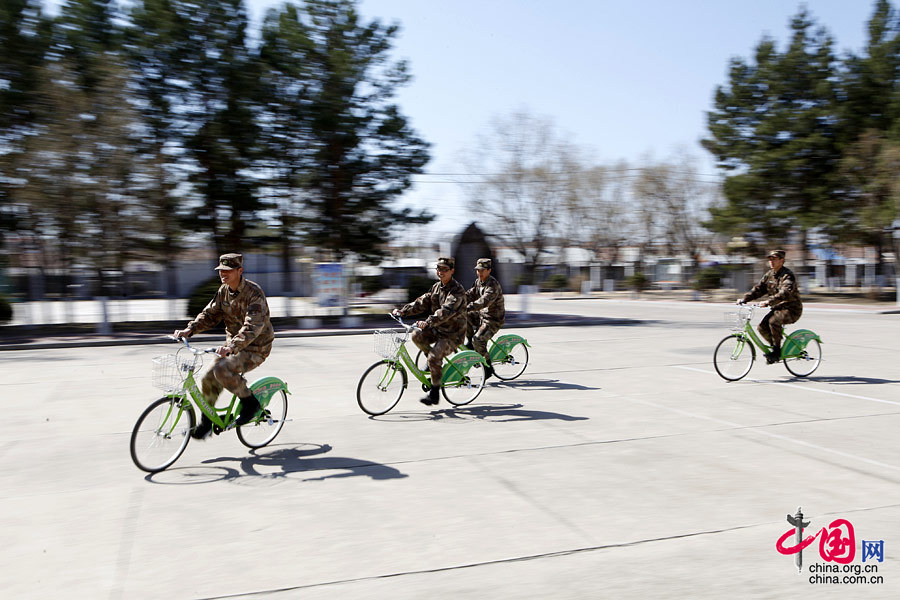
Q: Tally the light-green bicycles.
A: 4